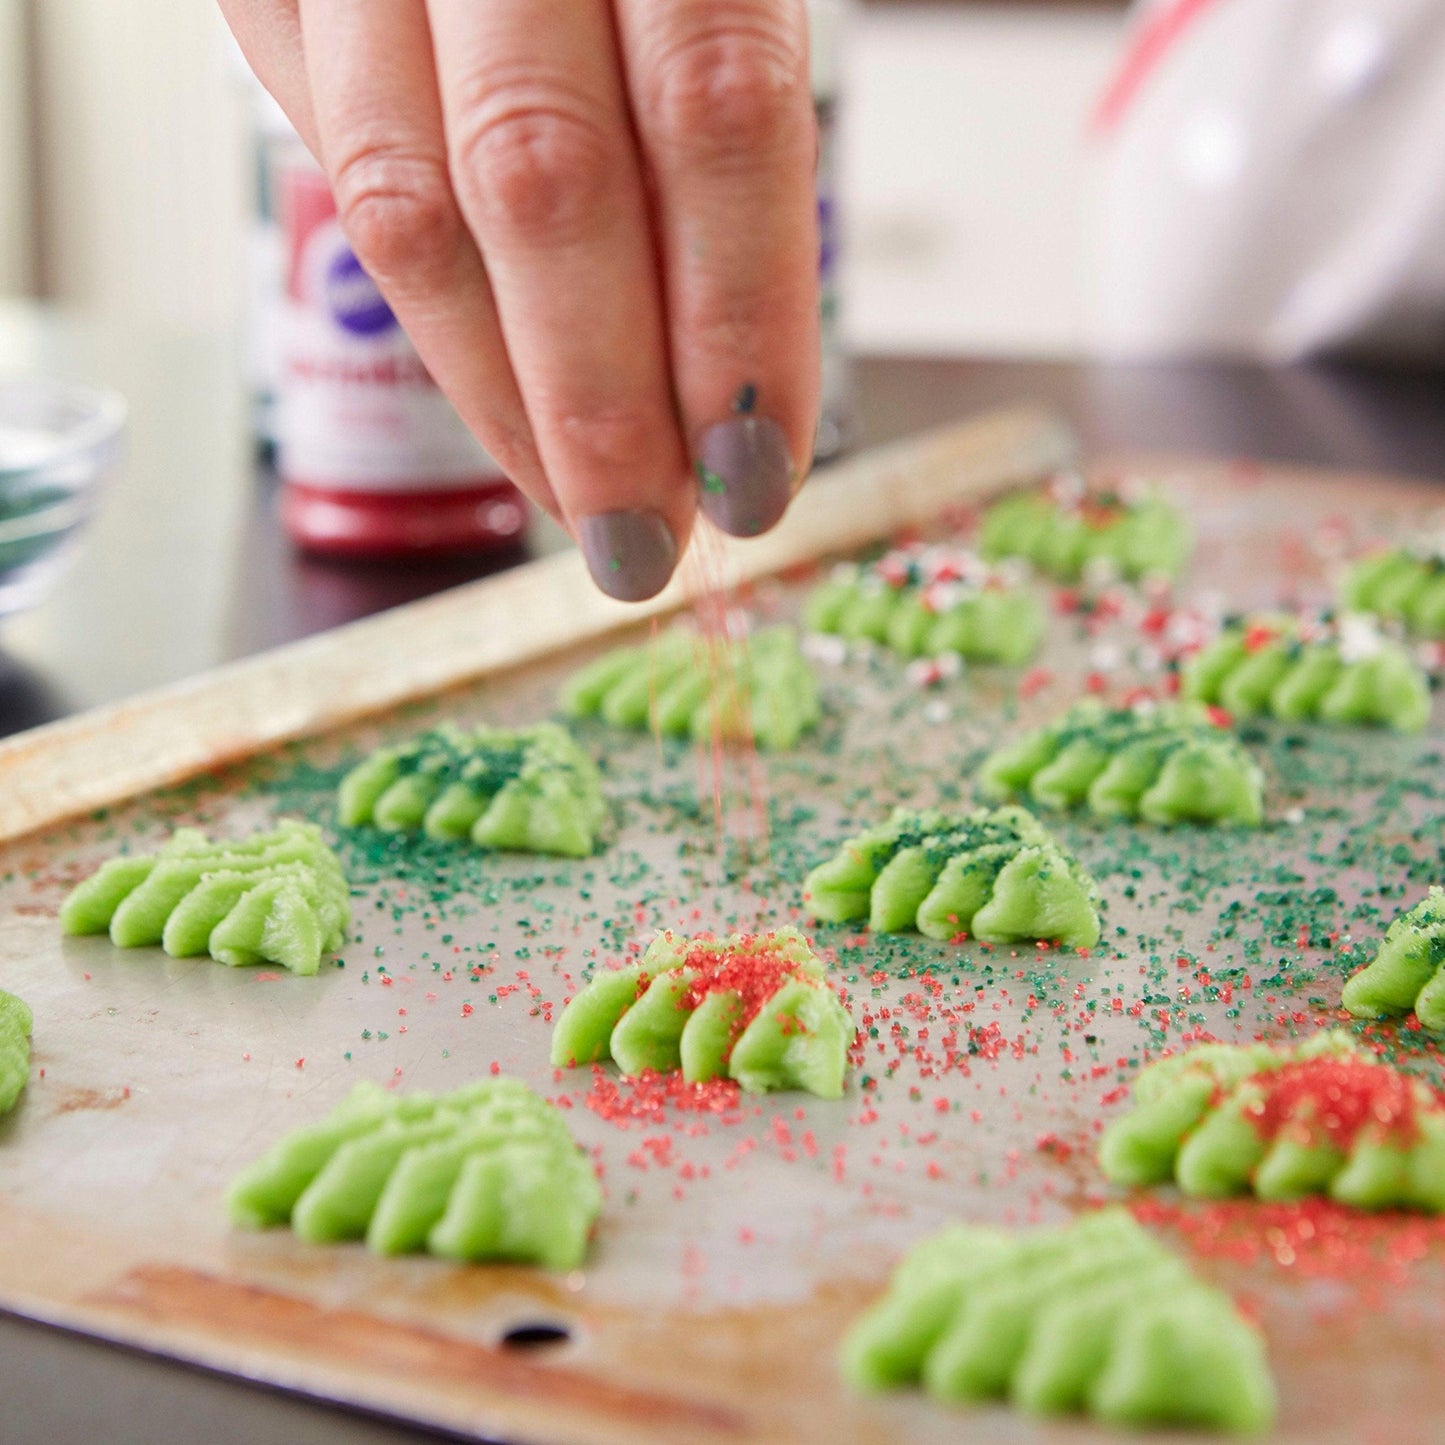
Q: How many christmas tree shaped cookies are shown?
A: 15